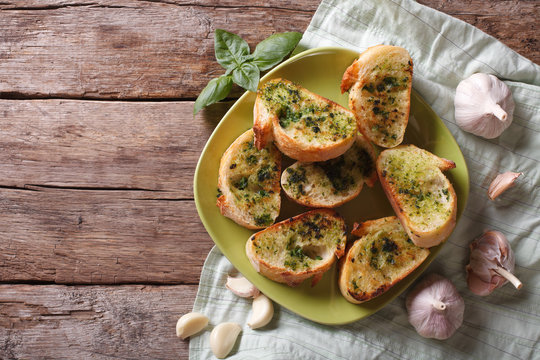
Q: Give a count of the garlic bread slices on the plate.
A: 7